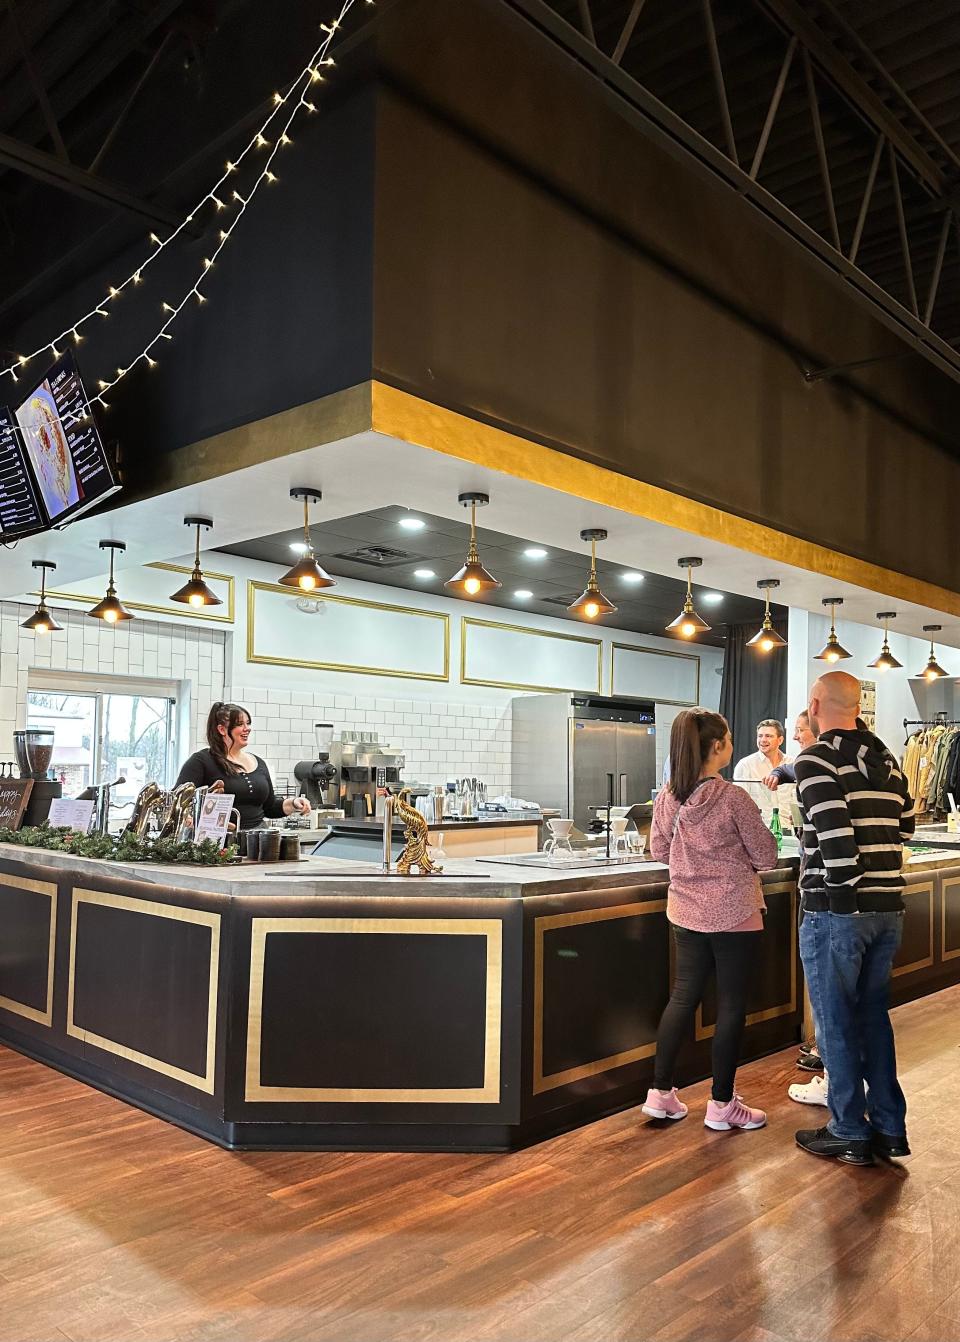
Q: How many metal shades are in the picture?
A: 11